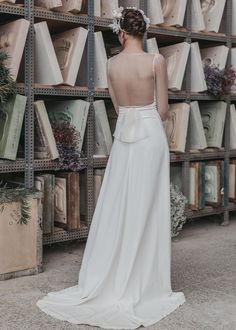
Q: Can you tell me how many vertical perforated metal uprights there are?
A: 5